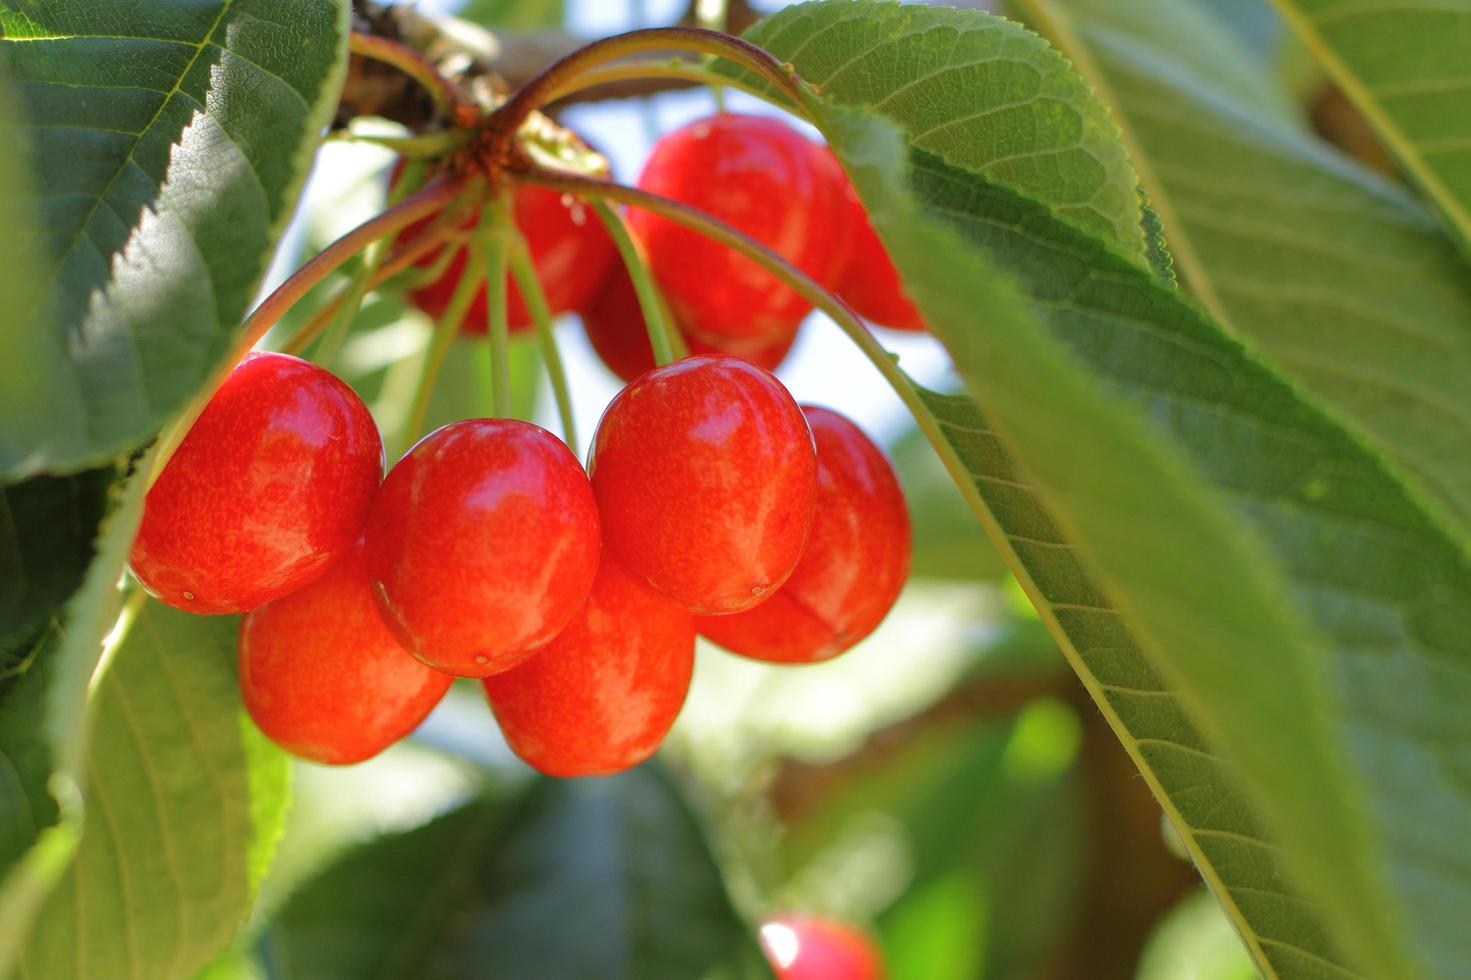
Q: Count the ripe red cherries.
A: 11